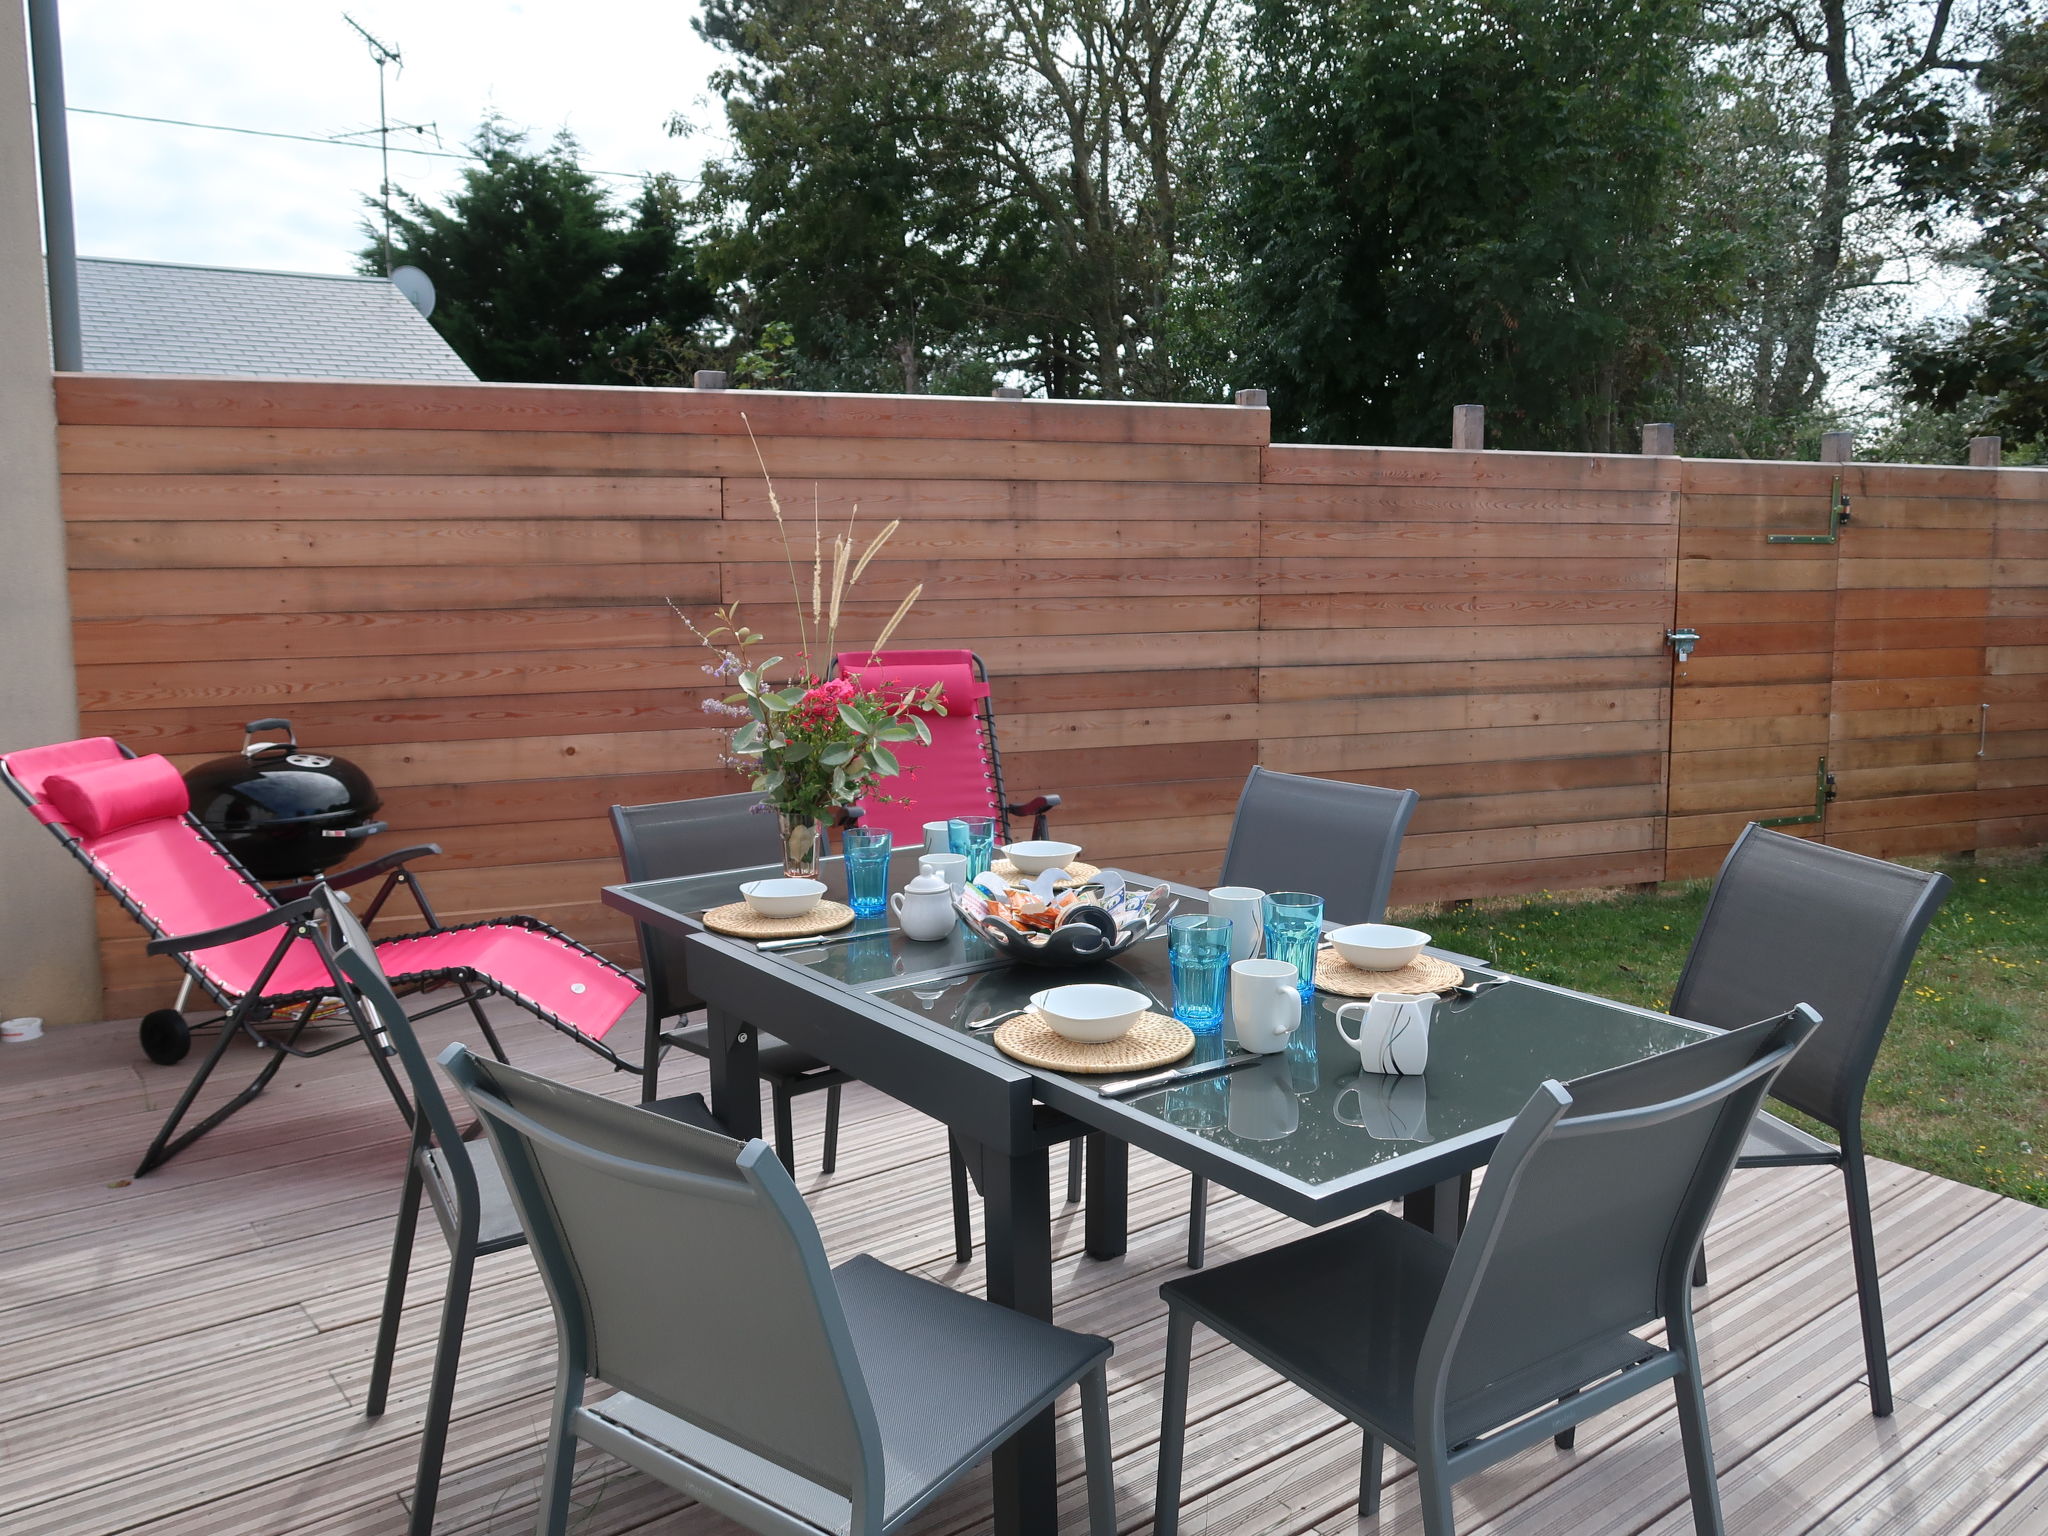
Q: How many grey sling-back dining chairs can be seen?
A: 6